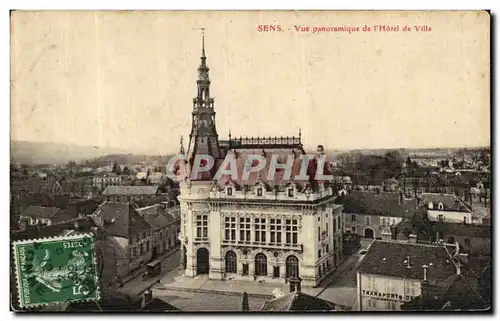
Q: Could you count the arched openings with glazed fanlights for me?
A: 3